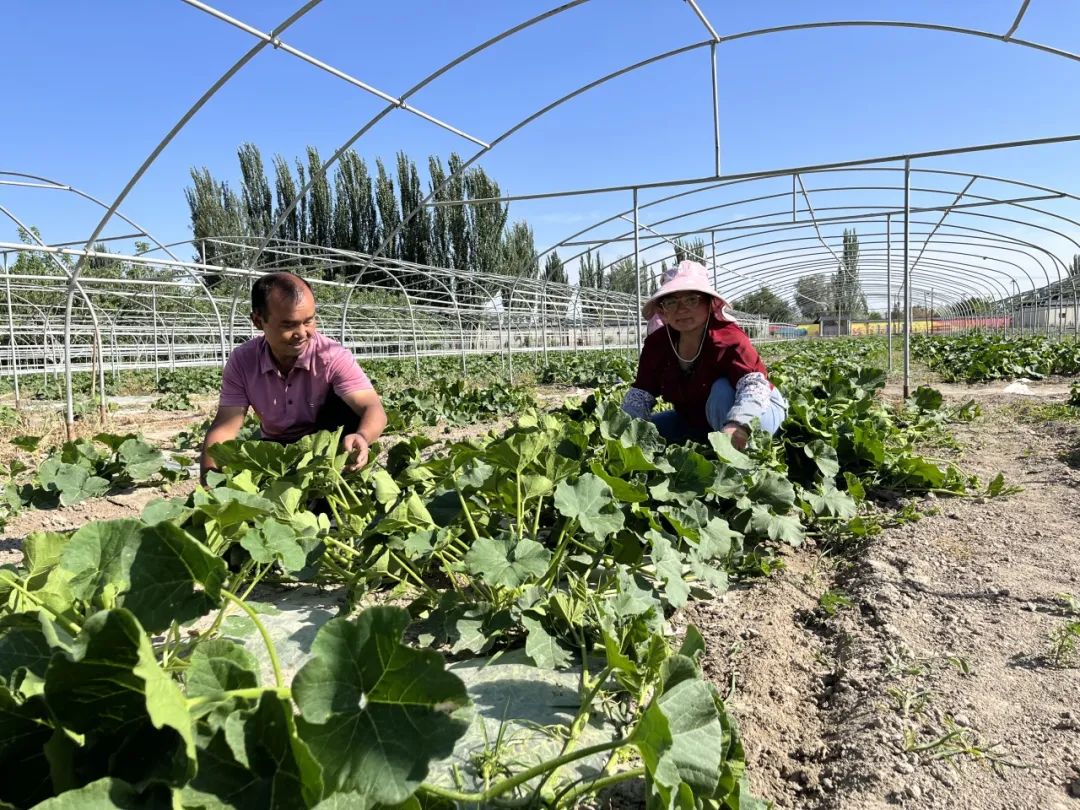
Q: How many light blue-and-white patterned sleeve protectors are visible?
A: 2